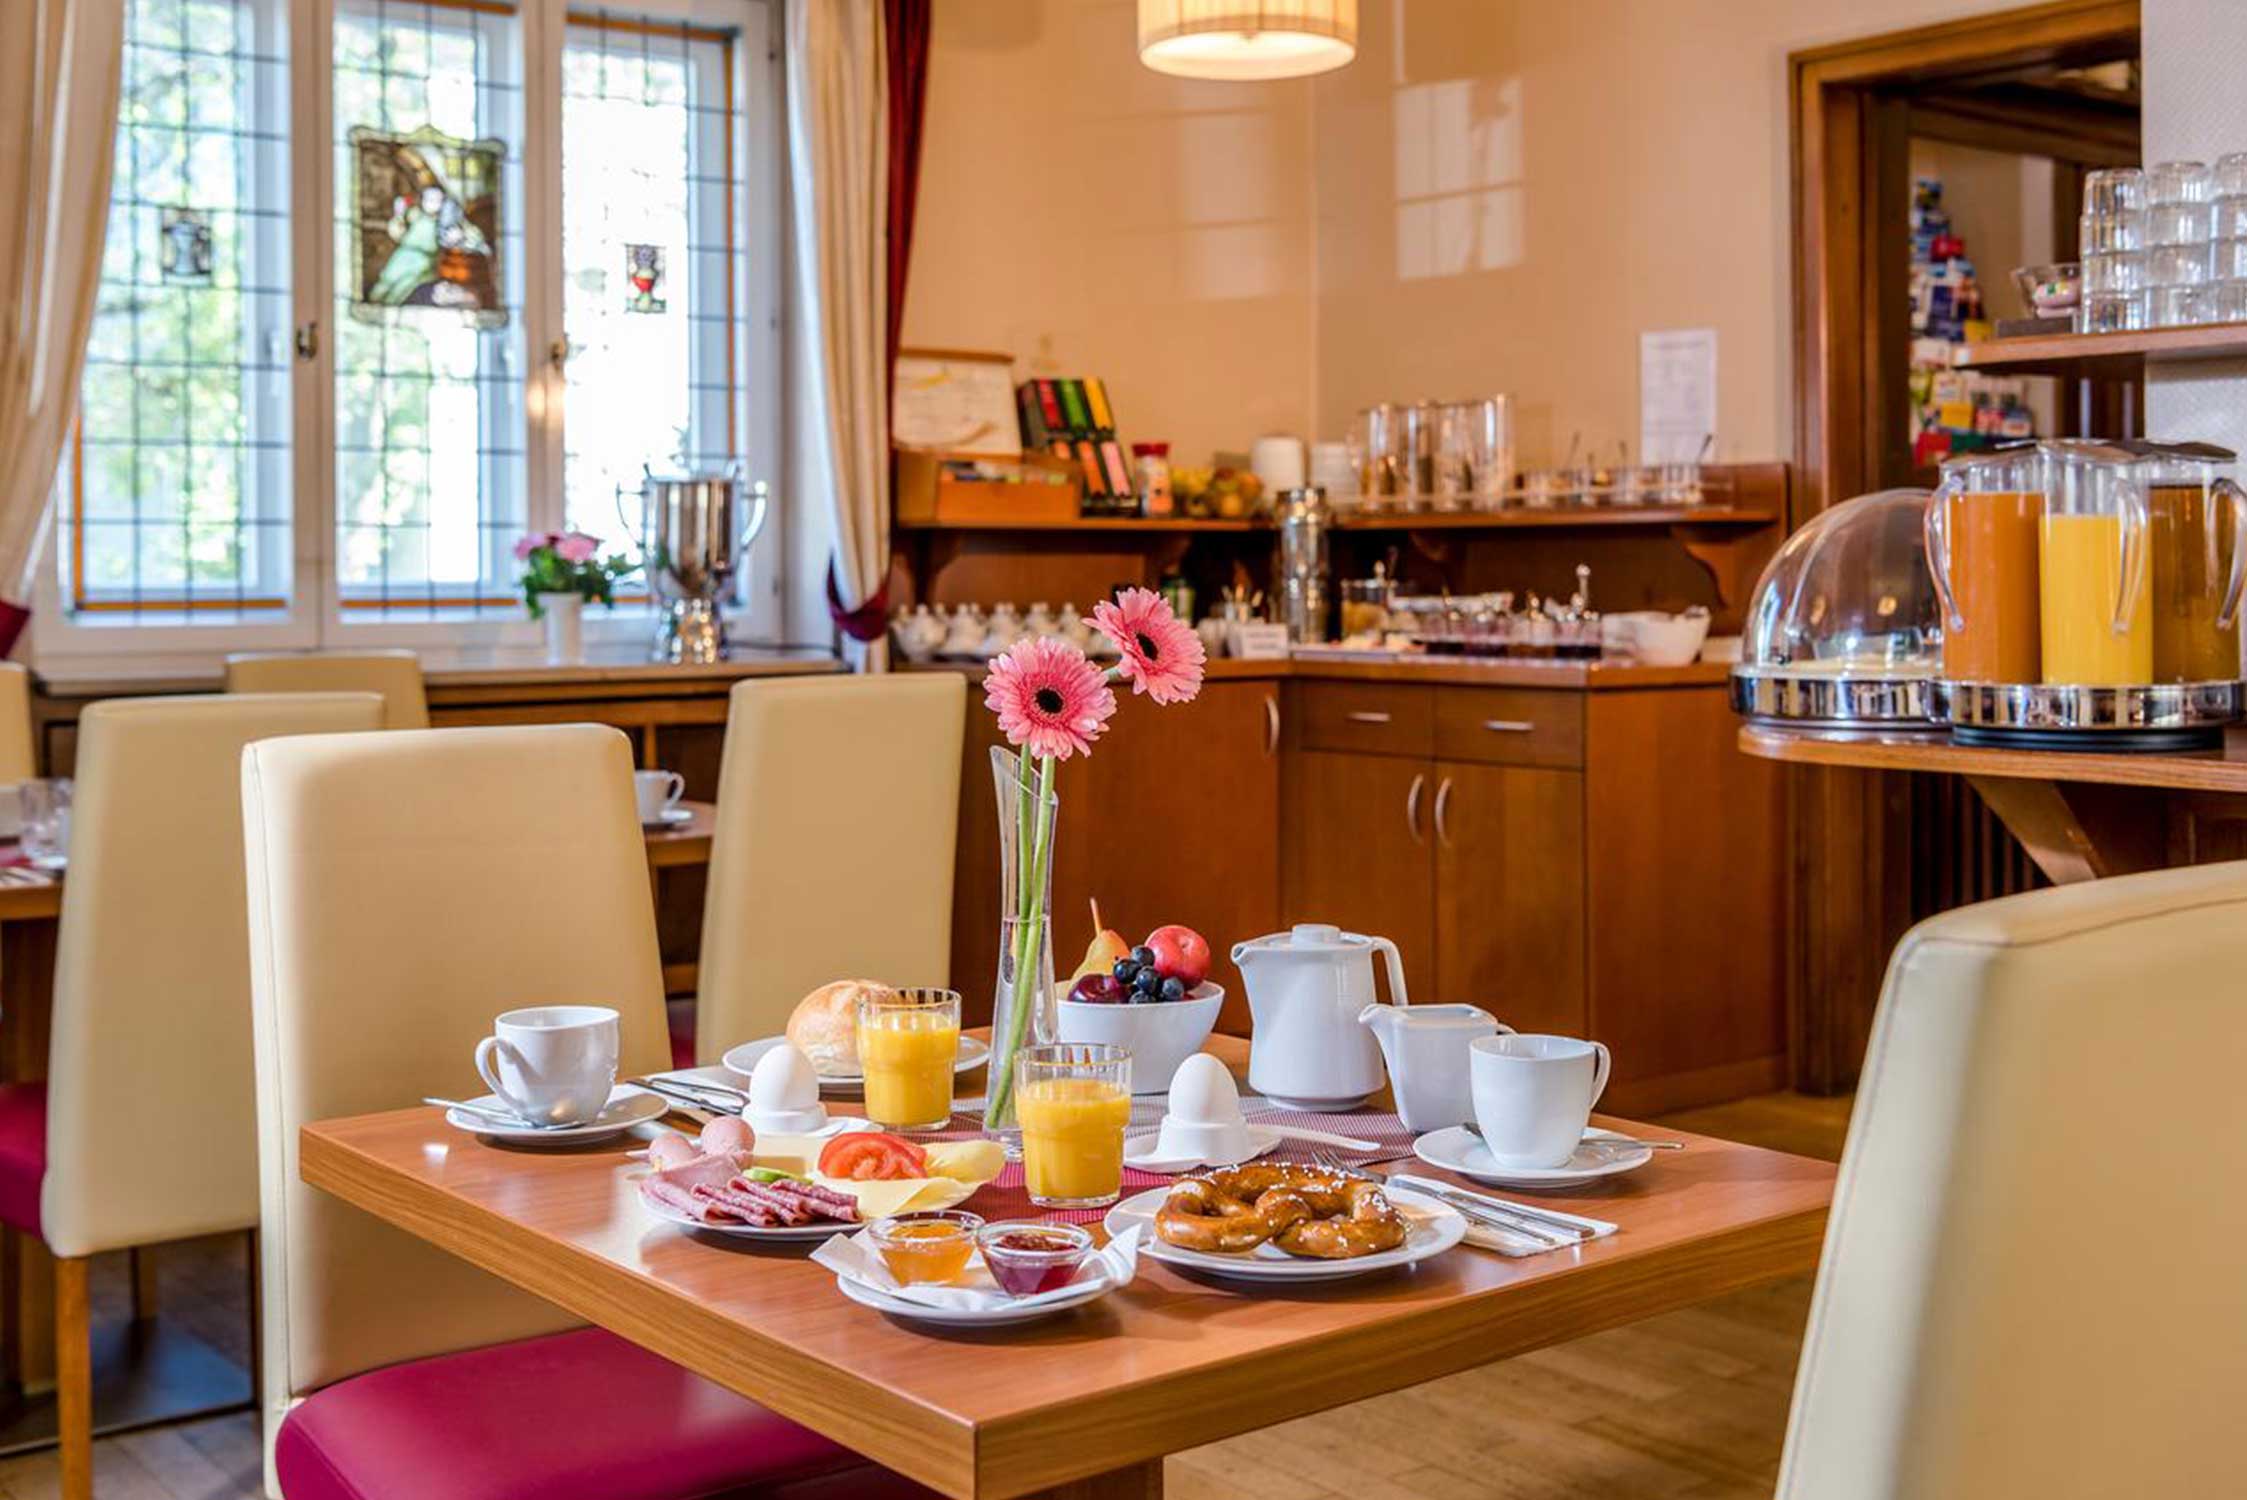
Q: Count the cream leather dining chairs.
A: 6